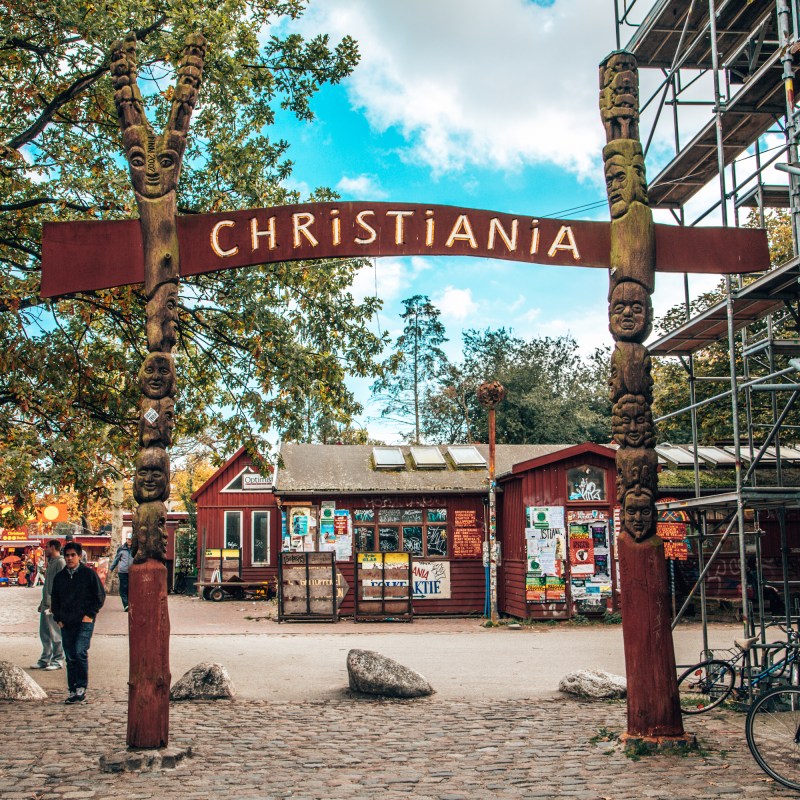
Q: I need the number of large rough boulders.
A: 4